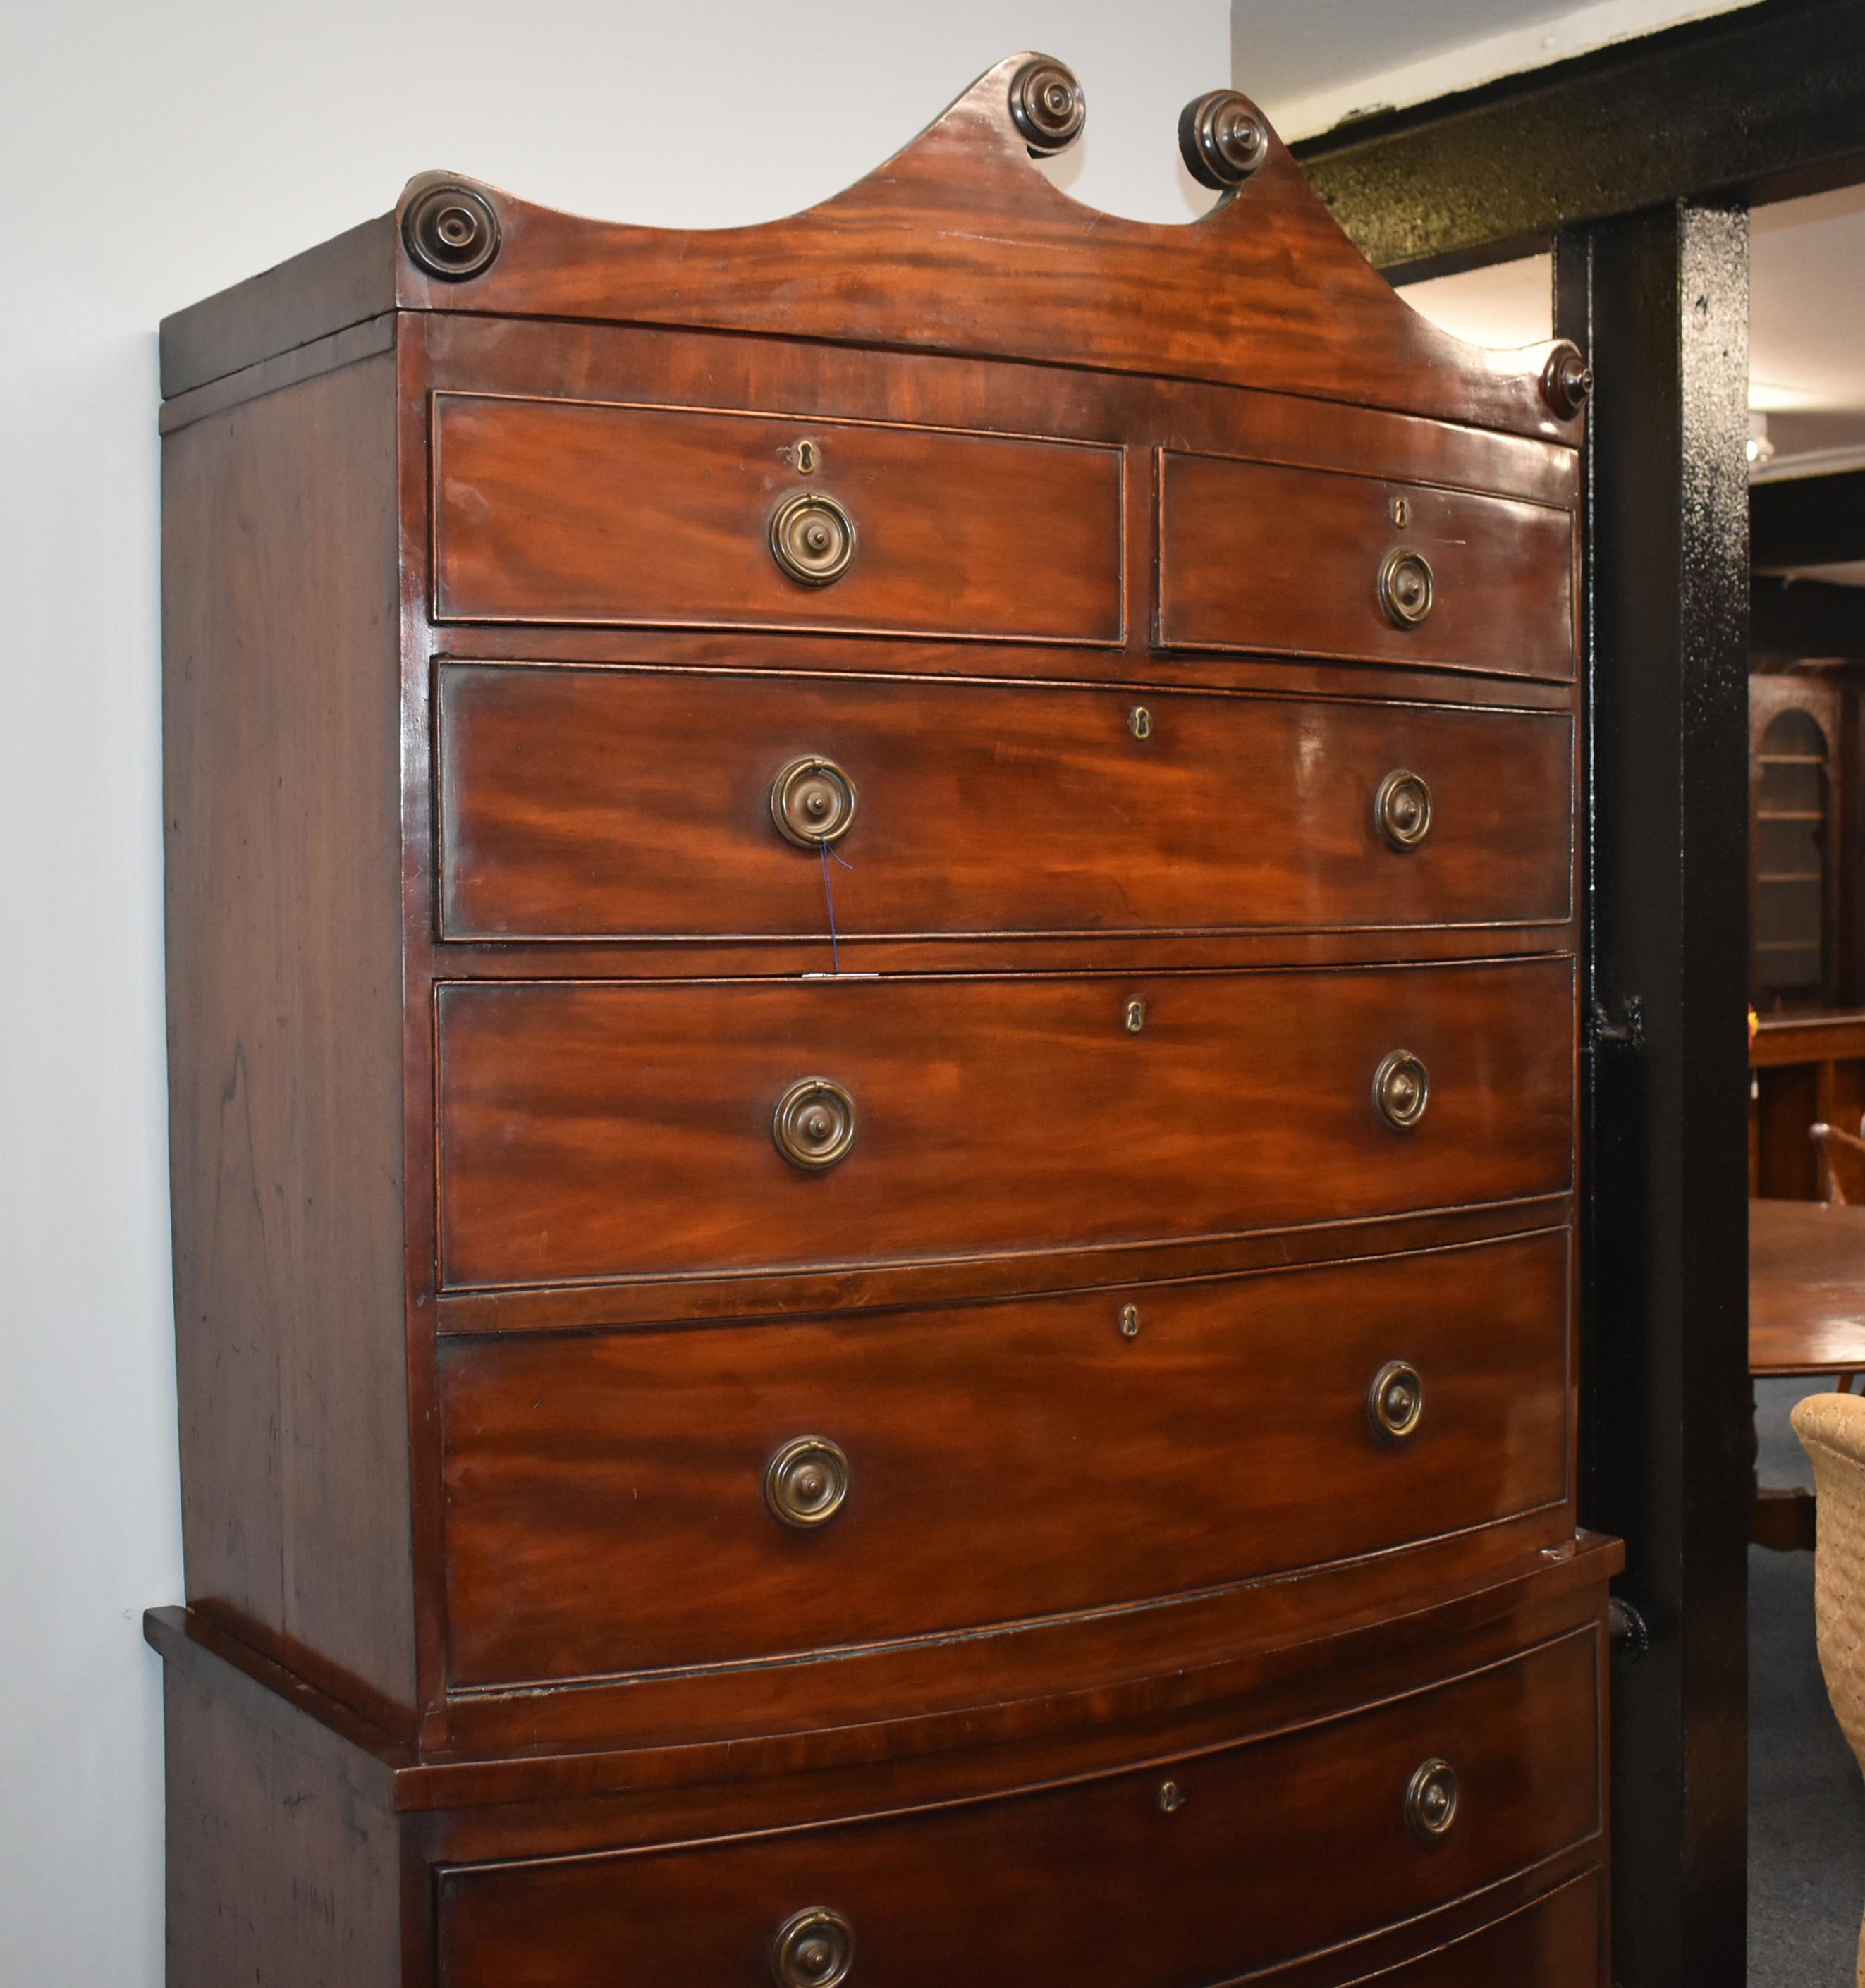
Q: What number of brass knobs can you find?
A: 10